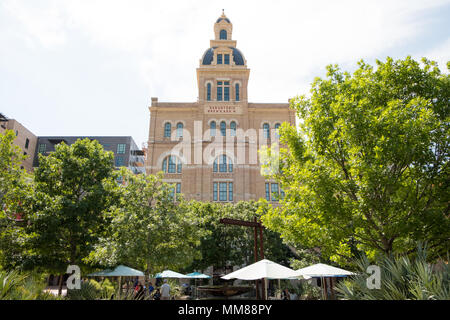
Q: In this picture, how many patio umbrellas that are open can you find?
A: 5